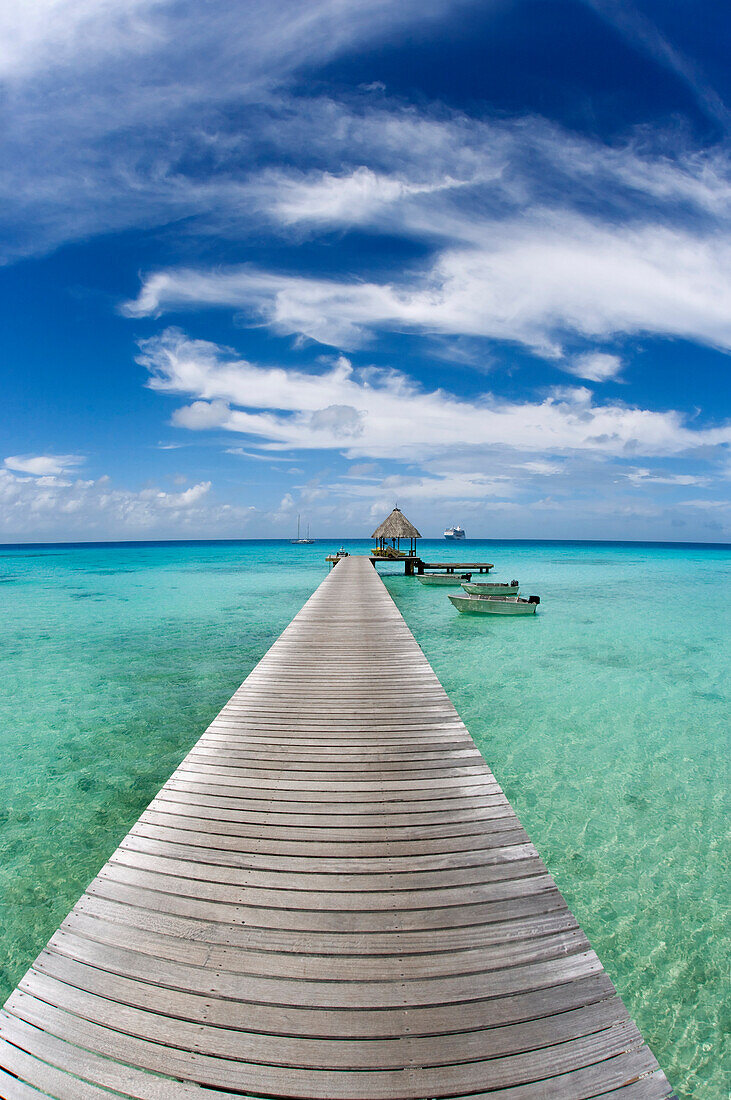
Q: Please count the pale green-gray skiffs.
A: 3